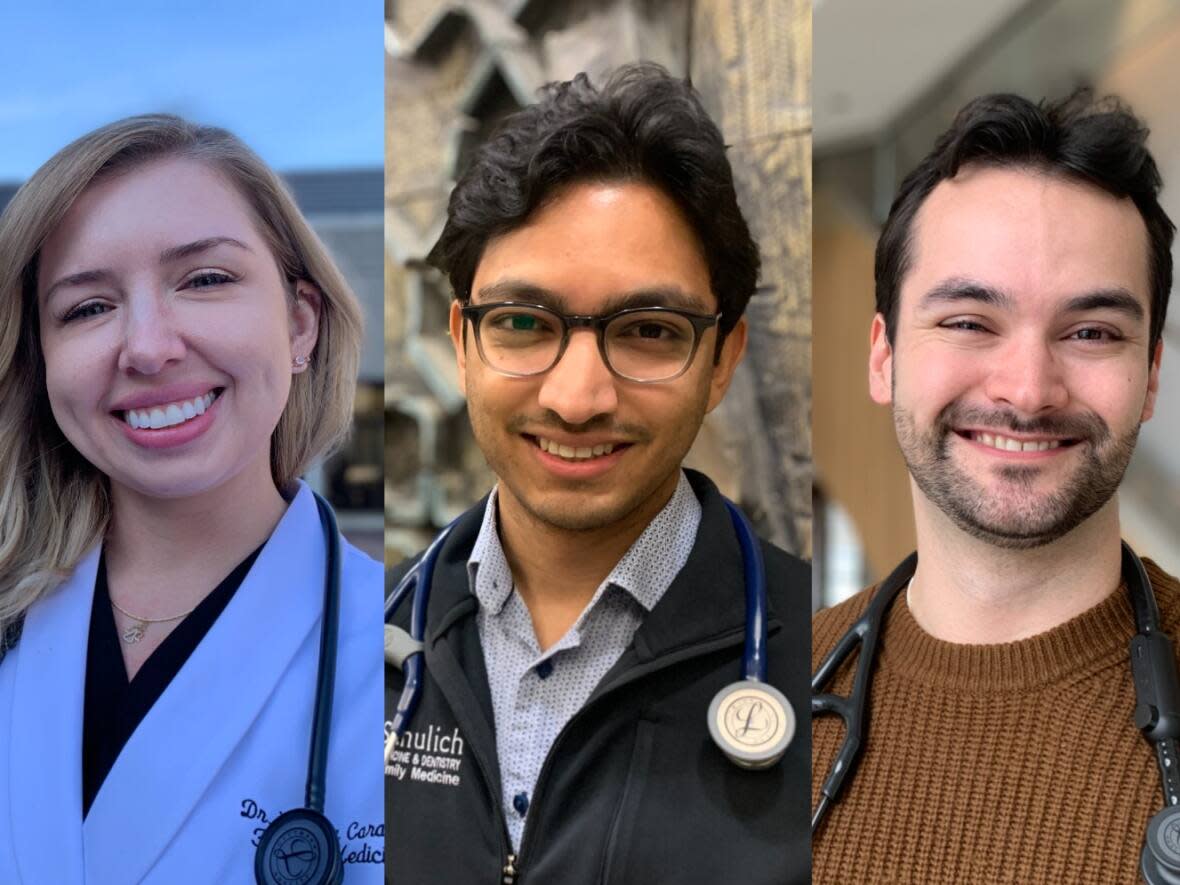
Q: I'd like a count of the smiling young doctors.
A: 3